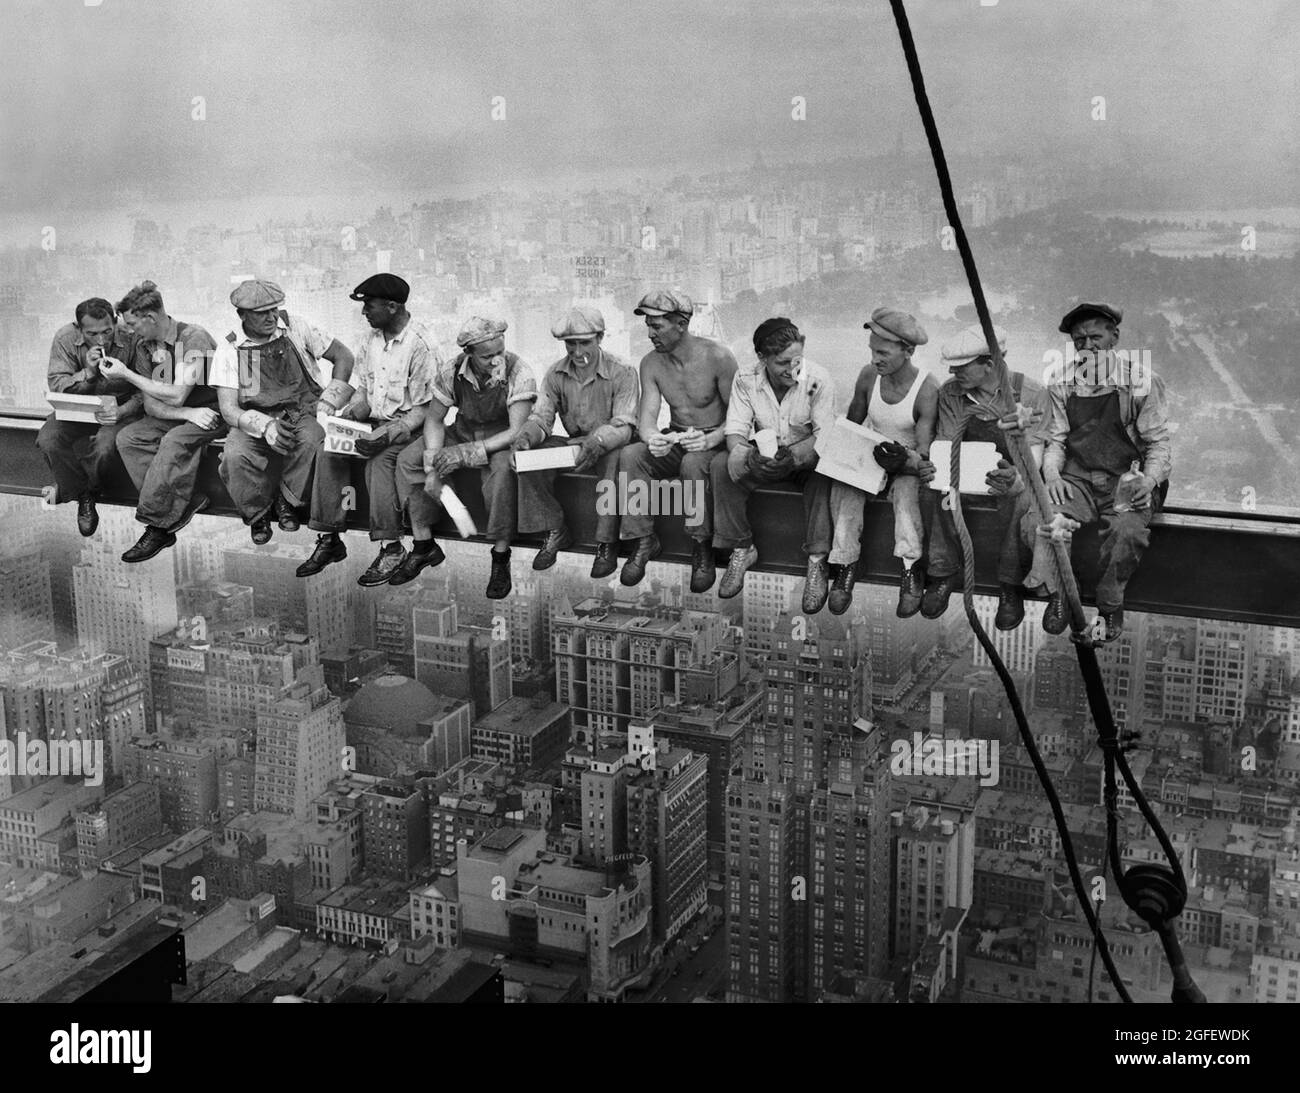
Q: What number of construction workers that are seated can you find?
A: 11